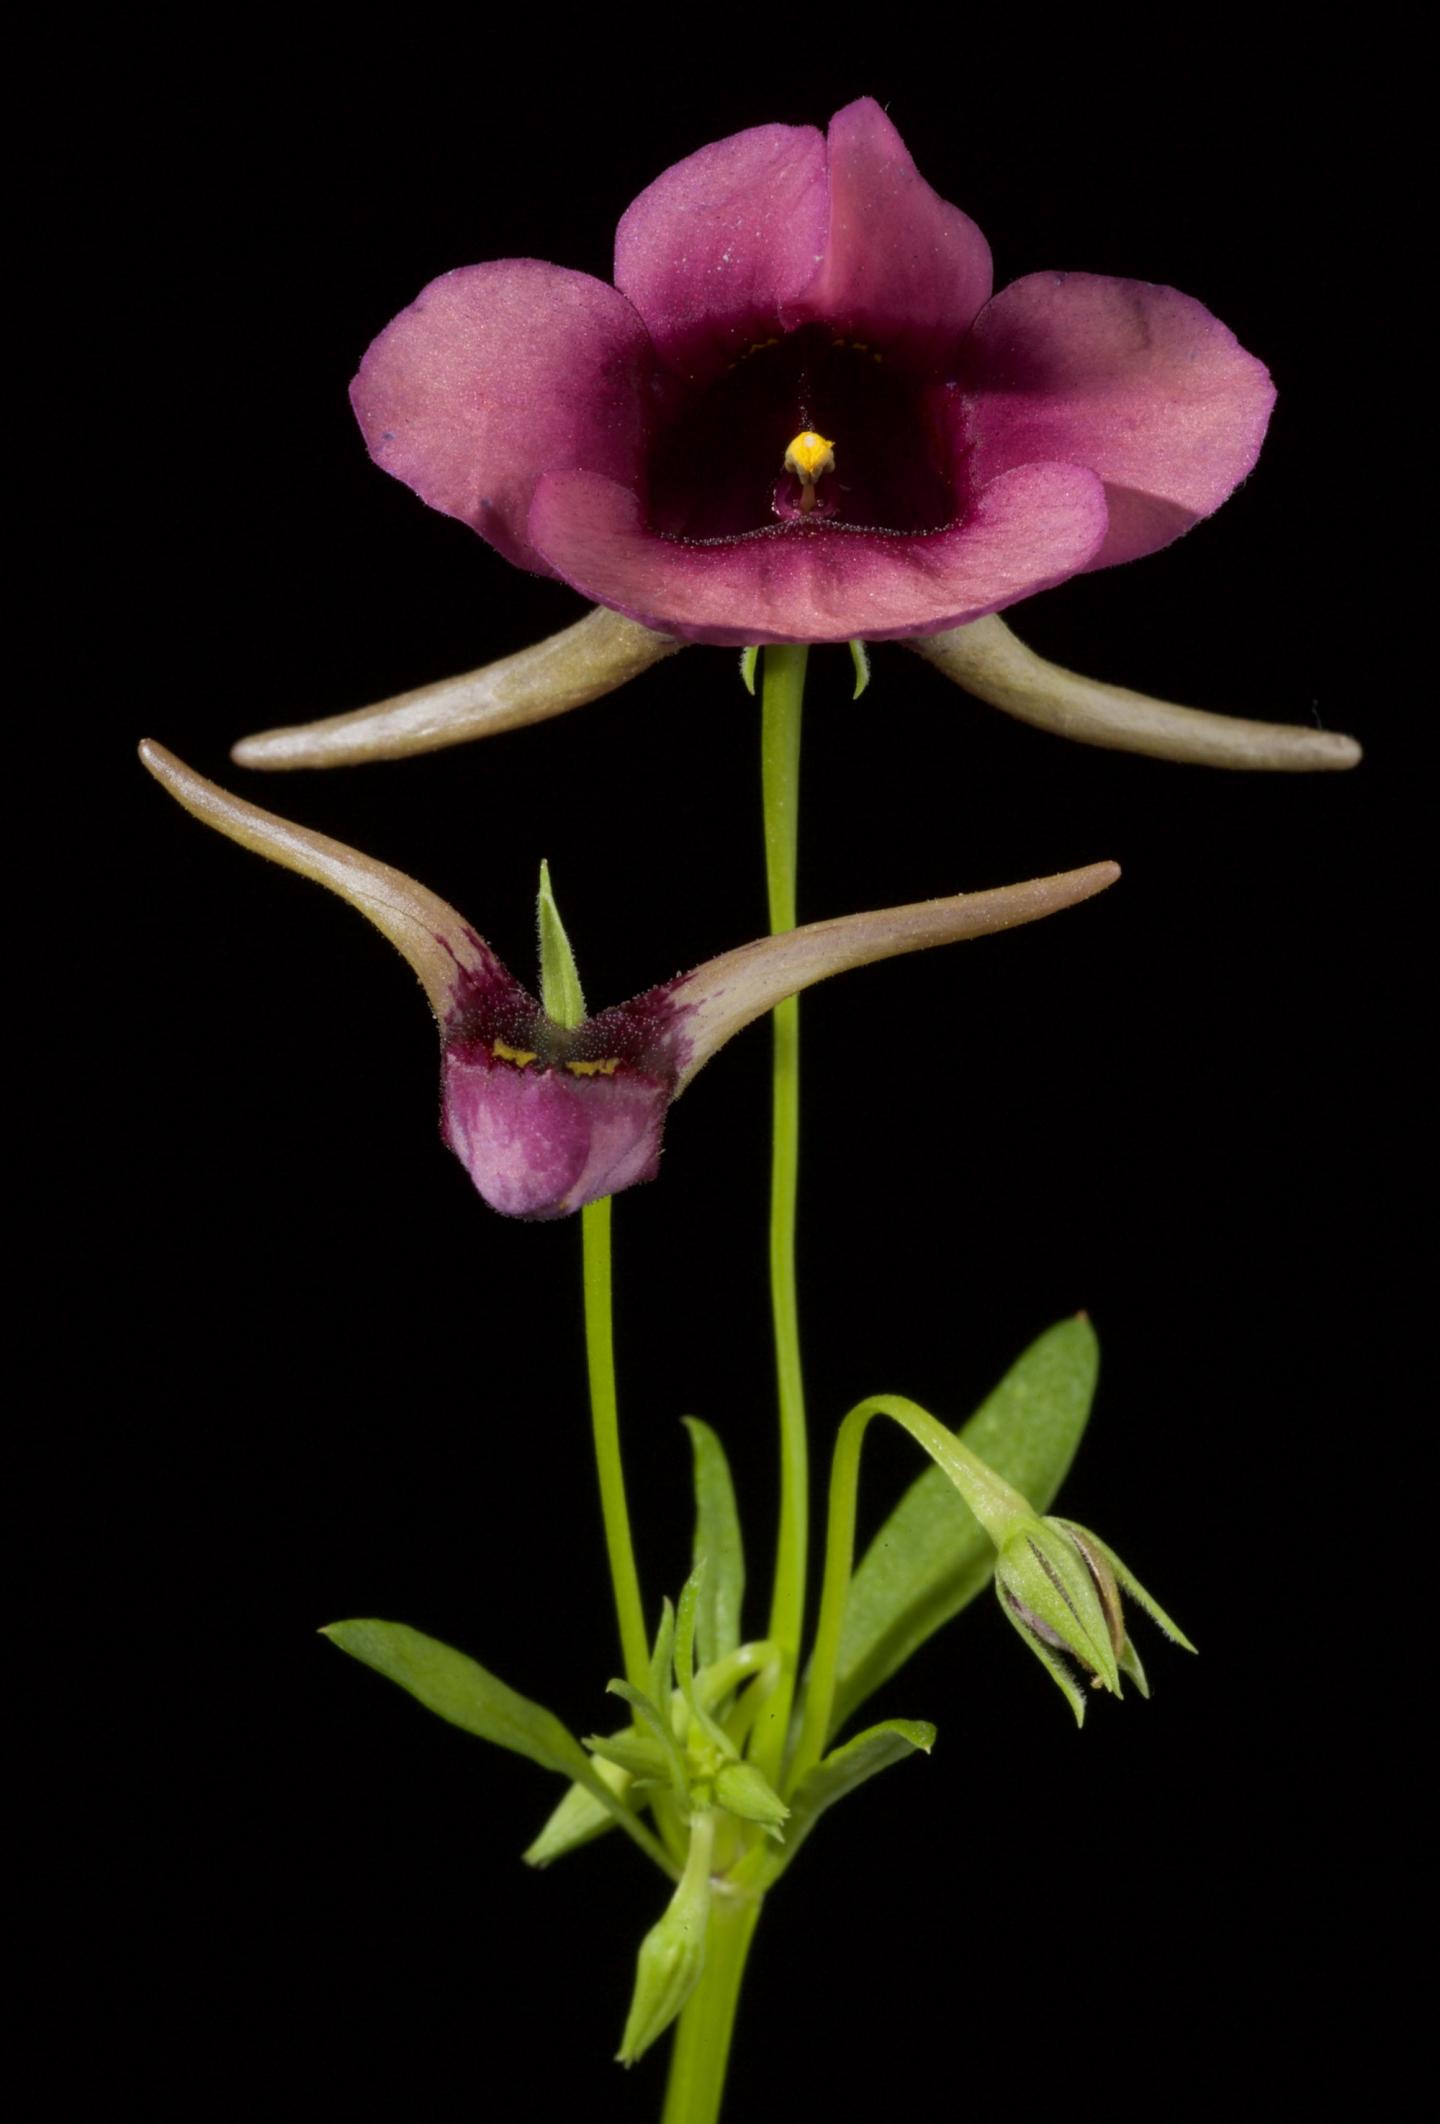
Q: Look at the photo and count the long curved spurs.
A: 4